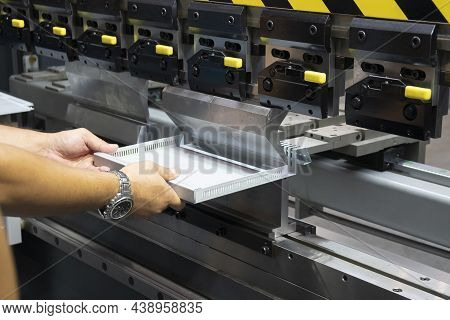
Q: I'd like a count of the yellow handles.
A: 7